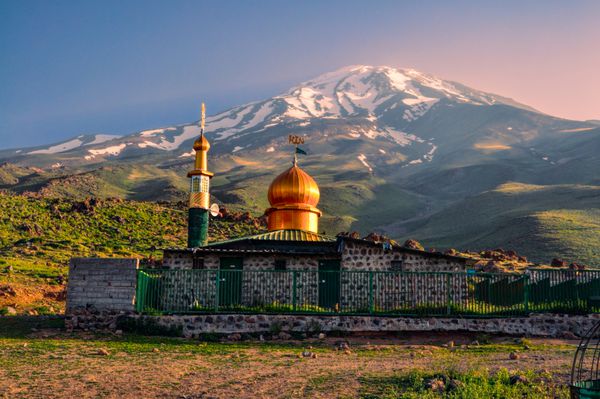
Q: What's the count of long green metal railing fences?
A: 1